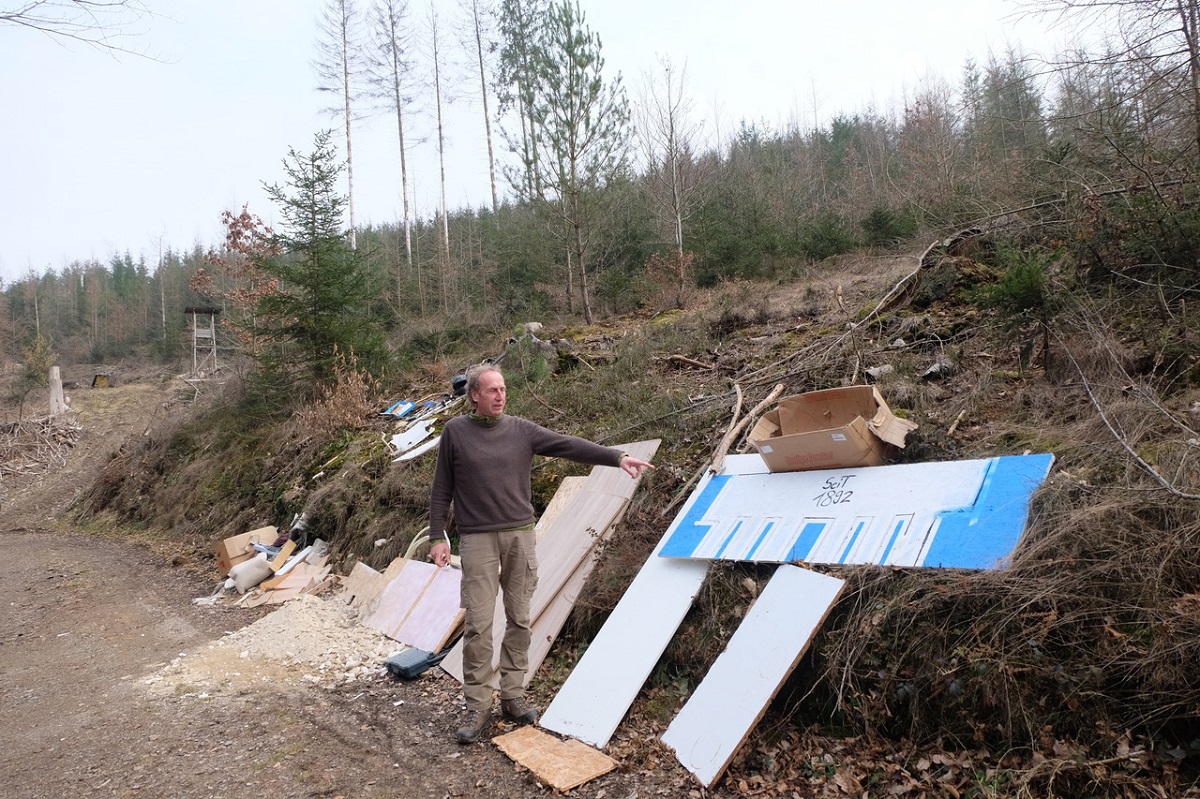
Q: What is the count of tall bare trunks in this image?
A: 4